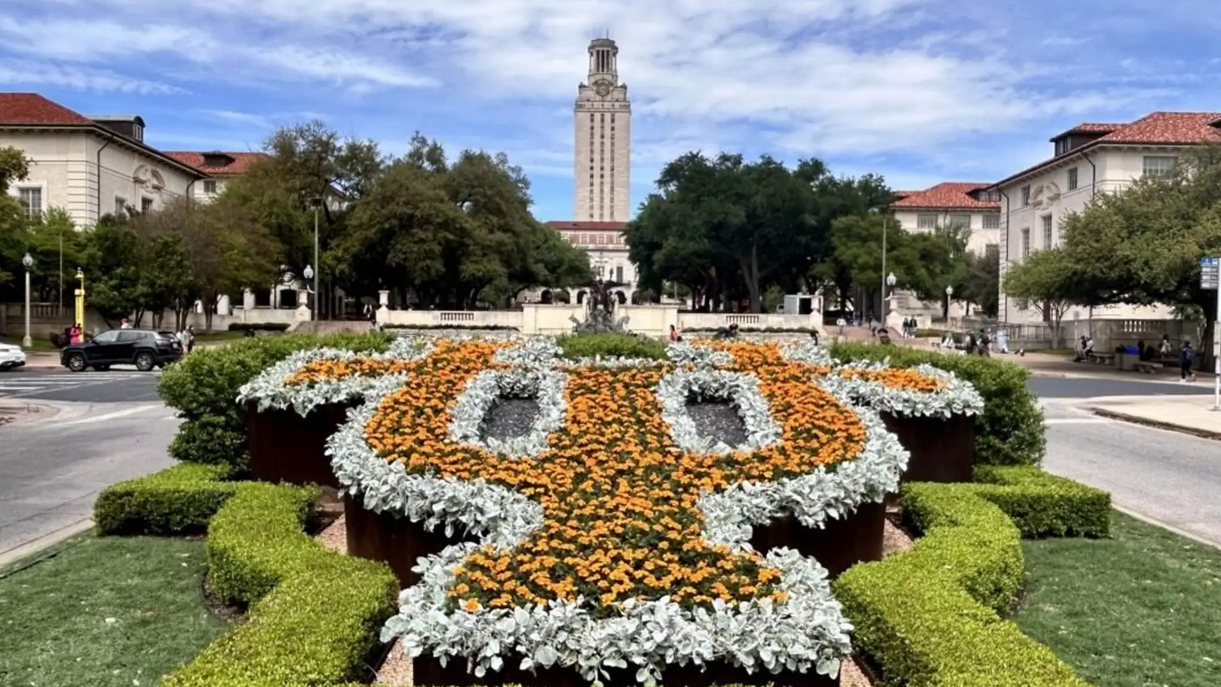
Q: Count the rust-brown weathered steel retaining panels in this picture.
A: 5